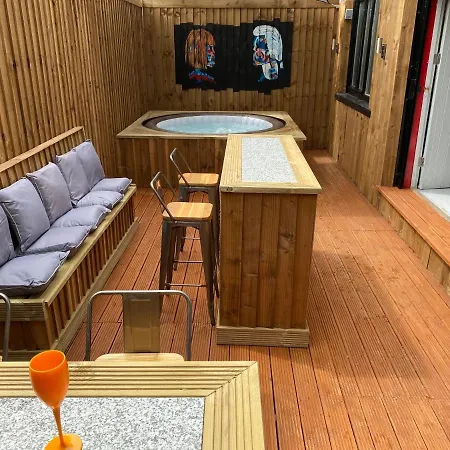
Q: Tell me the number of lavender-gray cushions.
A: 10